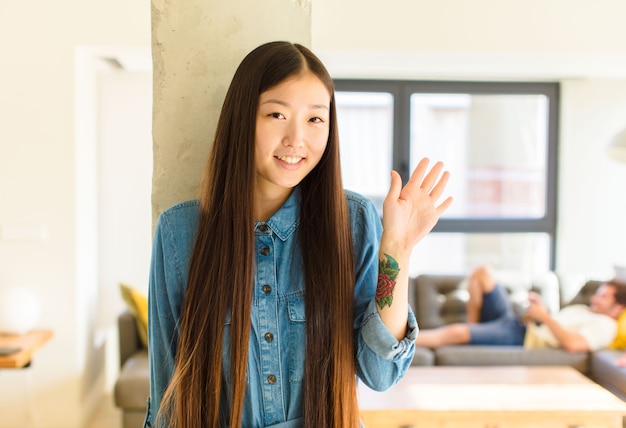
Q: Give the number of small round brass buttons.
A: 5